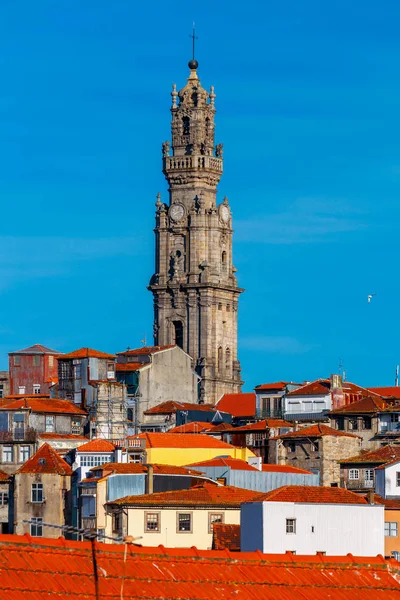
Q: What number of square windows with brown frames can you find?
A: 3